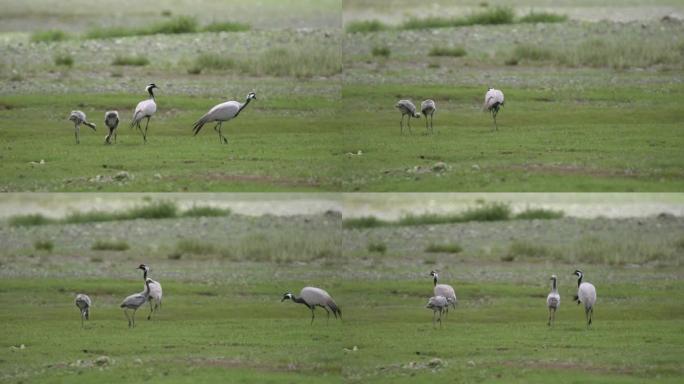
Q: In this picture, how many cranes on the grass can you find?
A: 15